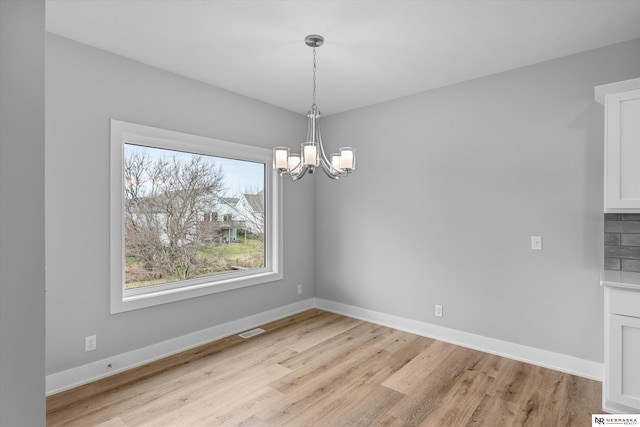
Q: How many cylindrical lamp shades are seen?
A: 5